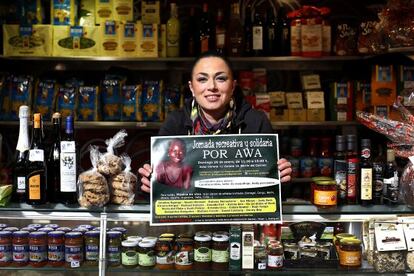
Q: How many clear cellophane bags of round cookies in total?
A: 3